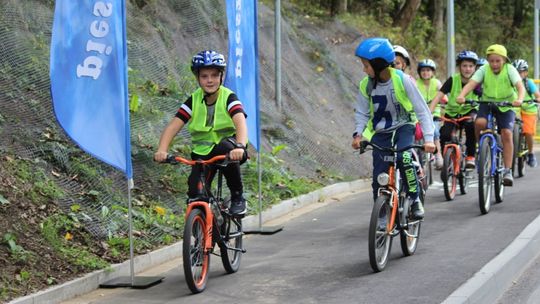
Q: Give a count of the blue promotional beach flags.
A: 2